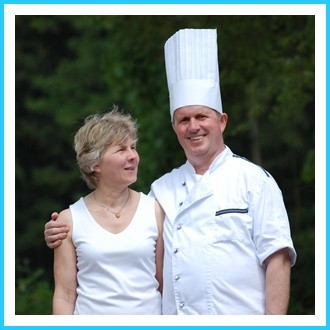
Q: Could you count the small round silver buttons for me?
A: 6